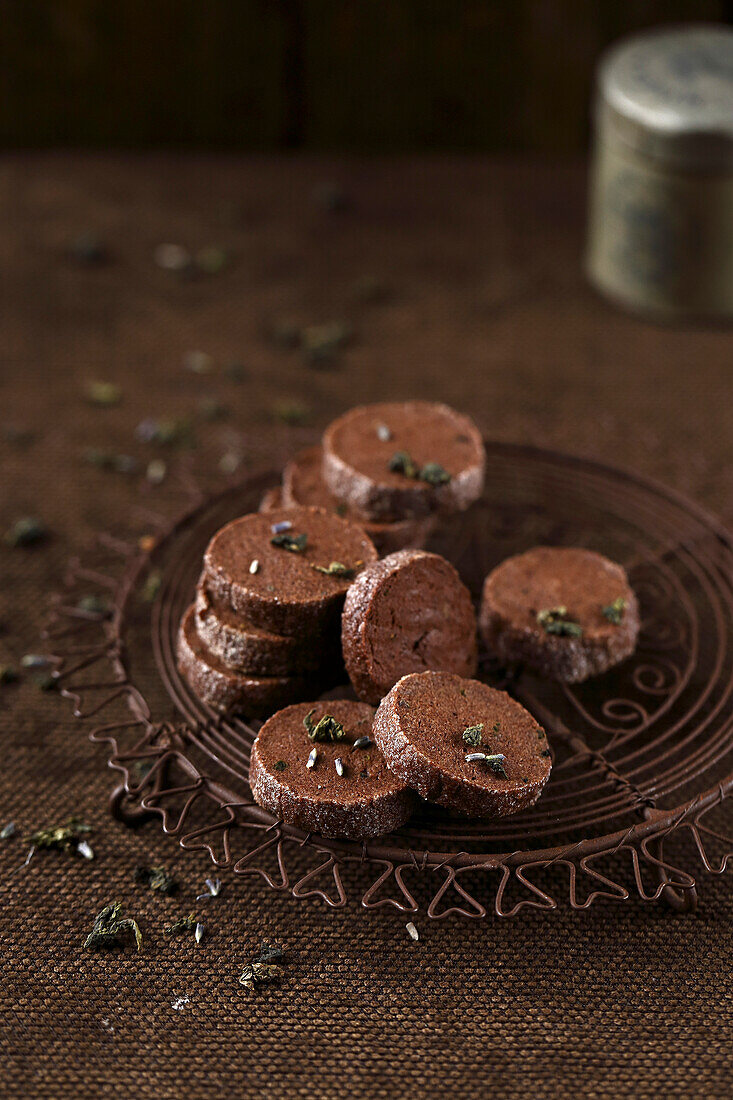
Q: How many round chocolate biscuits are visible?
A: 10